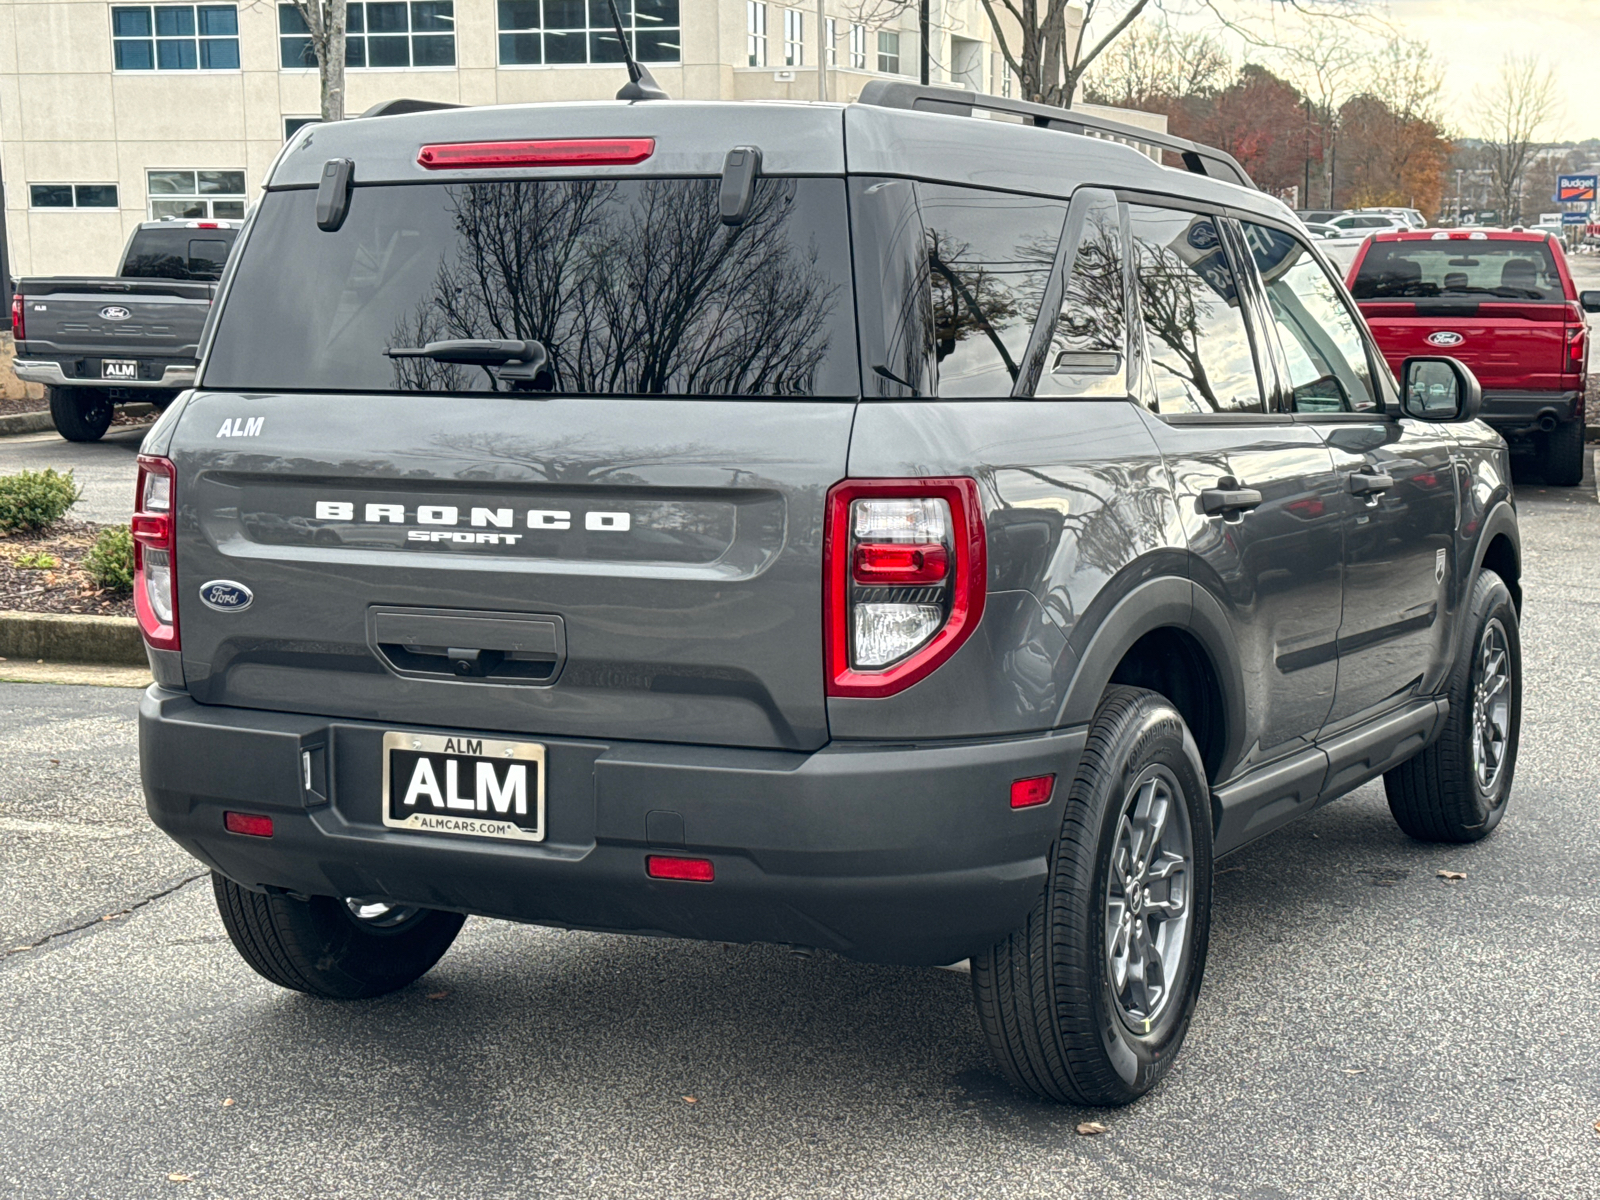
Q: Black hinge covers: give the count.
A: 2